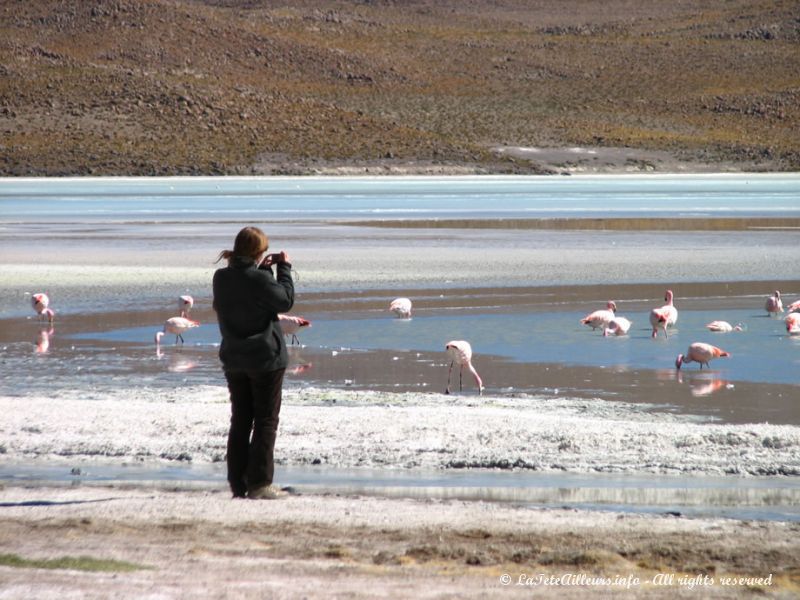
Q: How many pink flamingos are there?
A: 14